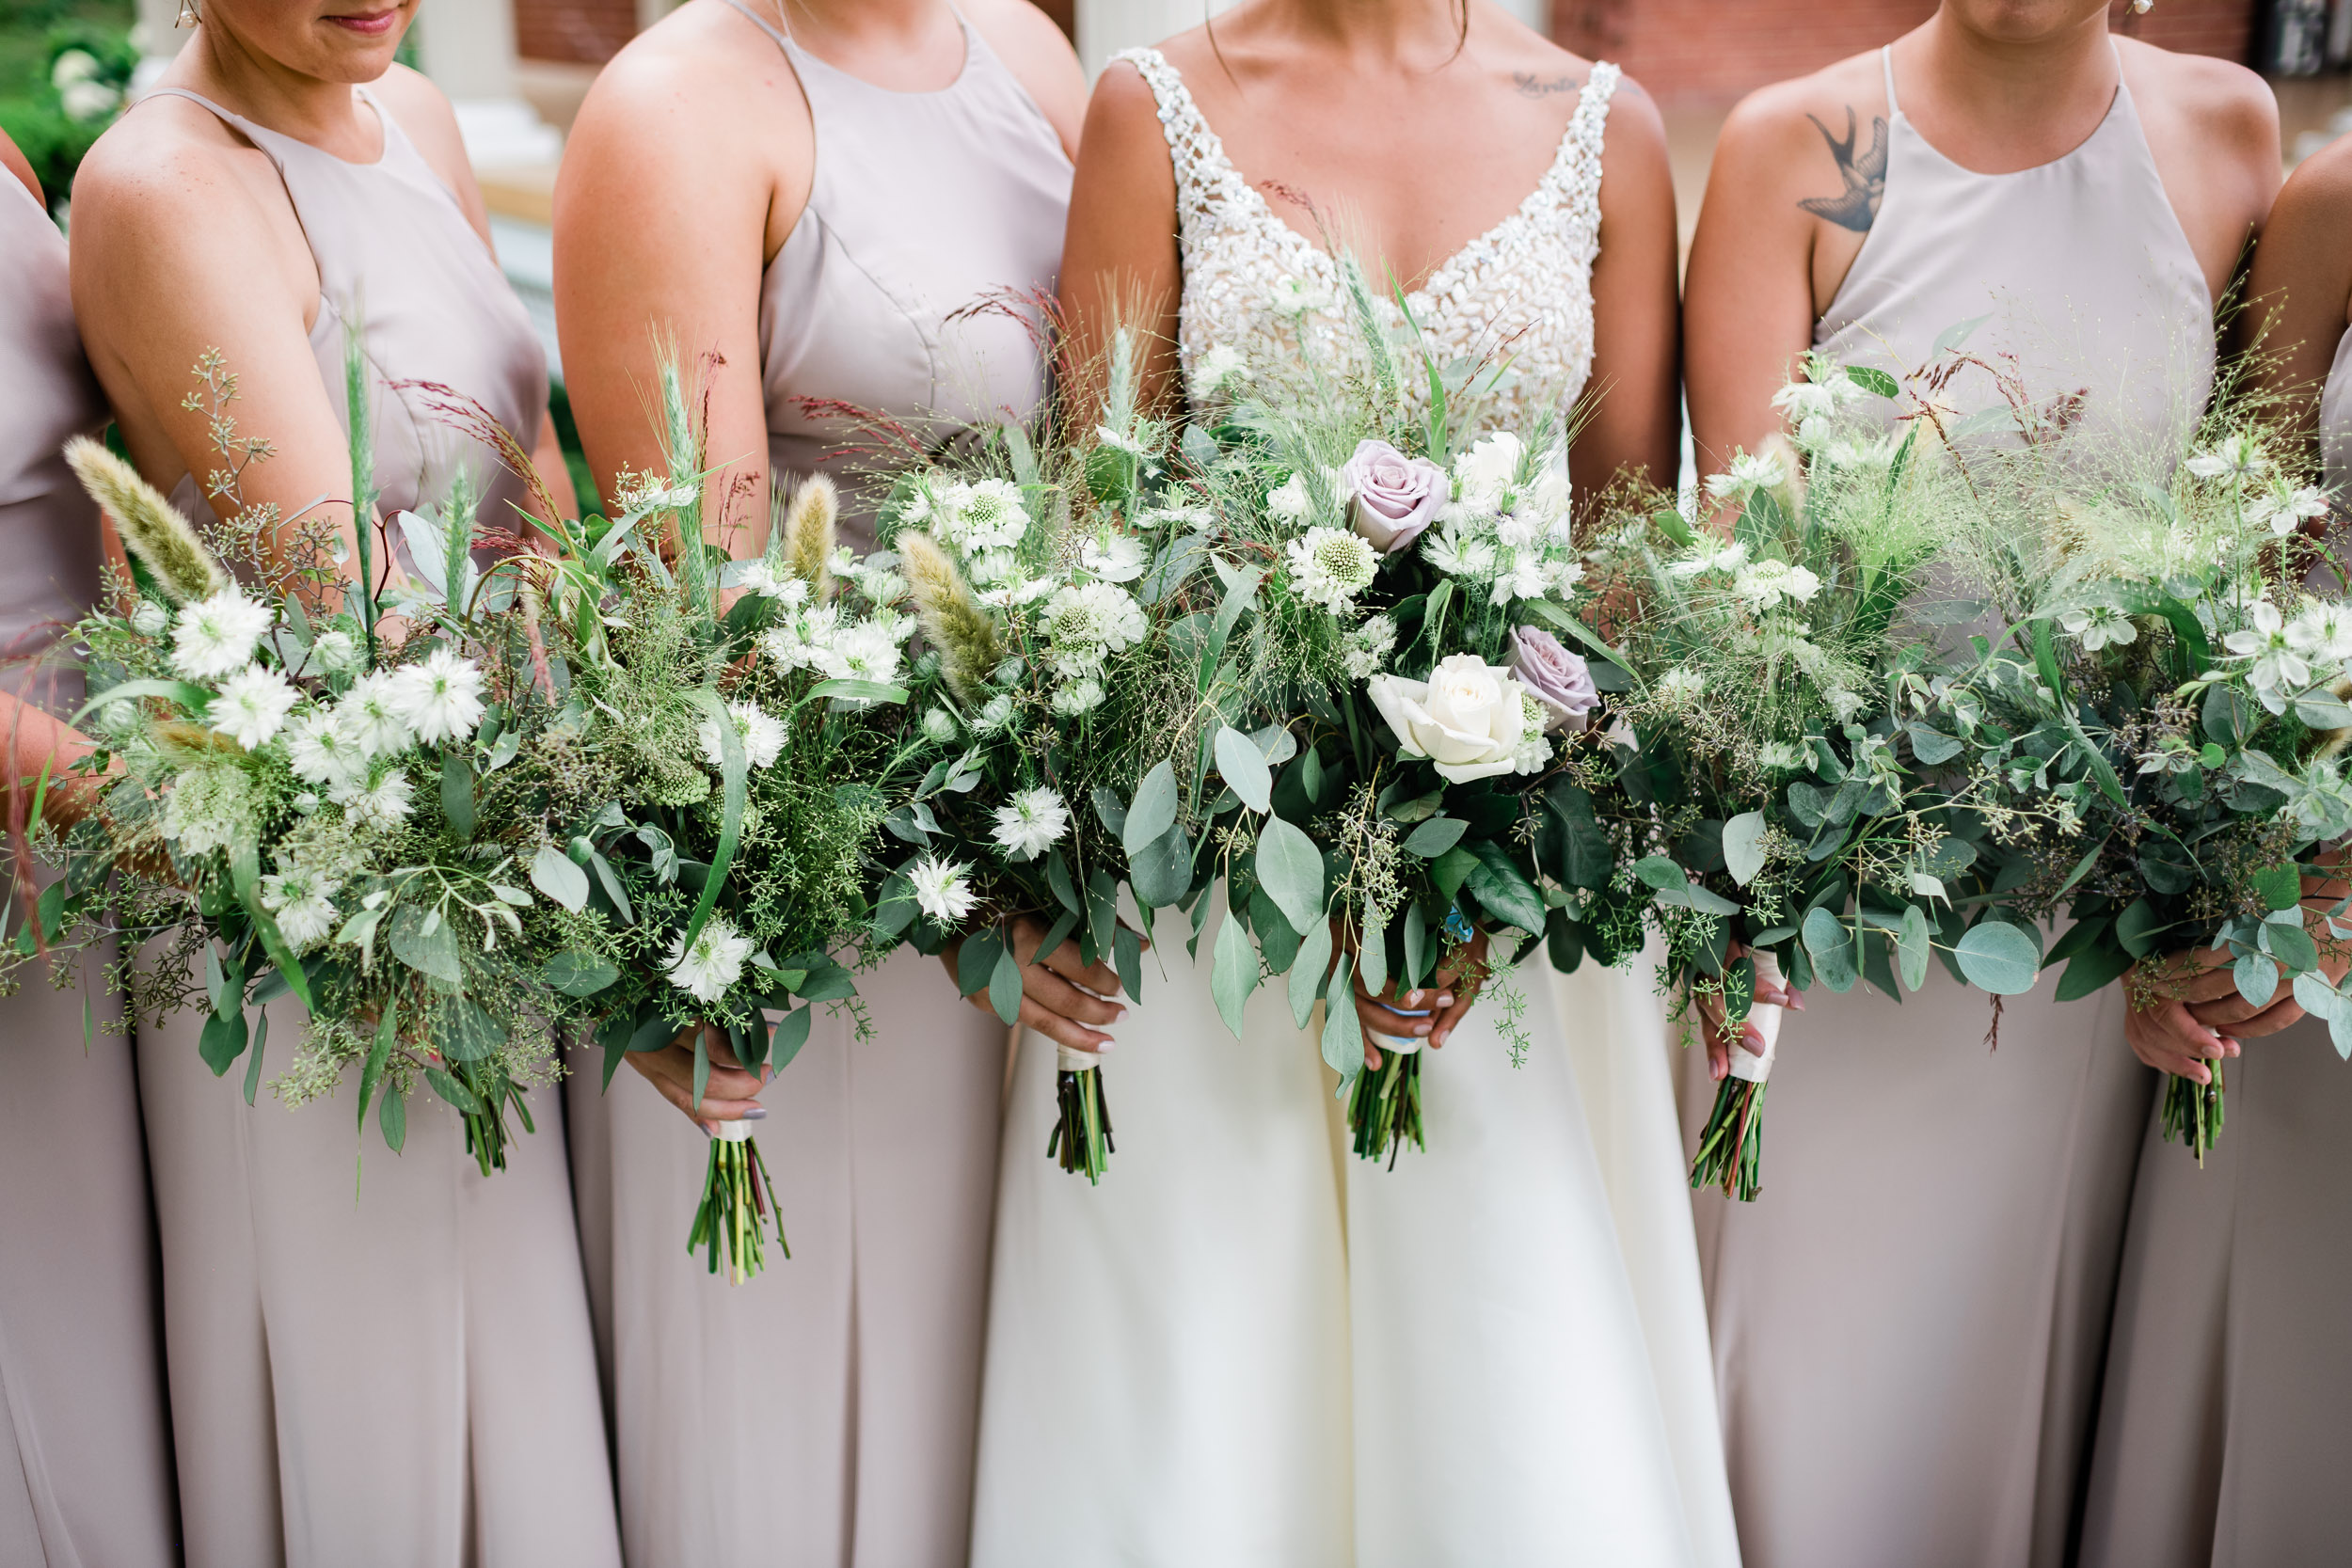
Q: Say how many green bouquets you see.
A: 6